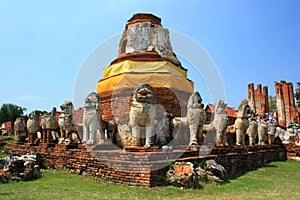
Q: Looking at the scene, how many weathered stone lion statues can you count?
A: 12